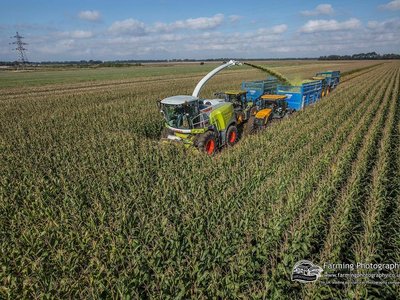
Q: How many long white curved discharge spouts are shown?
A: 1